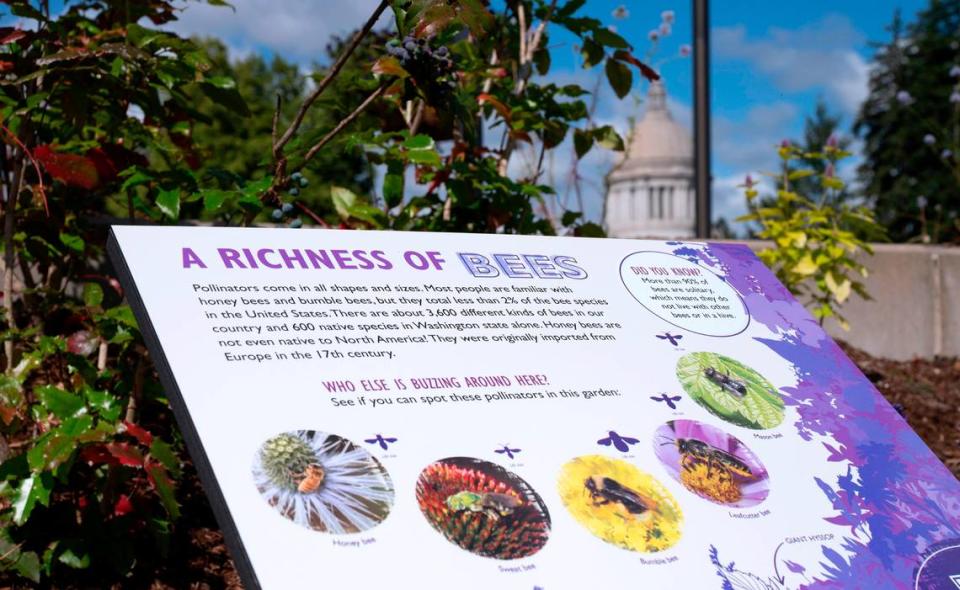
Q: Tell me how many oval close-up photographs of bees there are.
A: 5